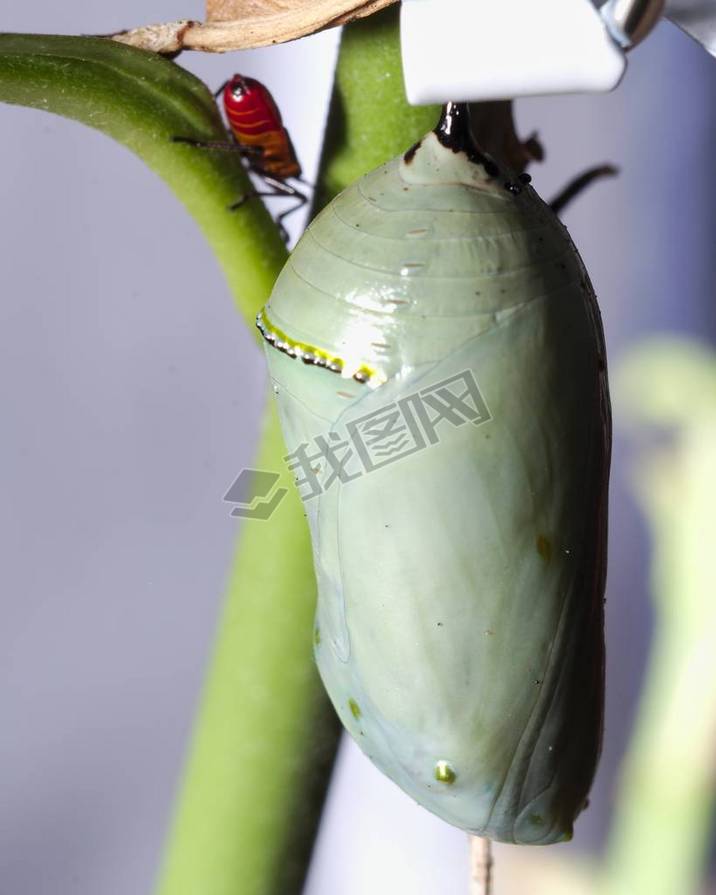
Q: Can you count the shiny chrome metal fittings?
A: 1